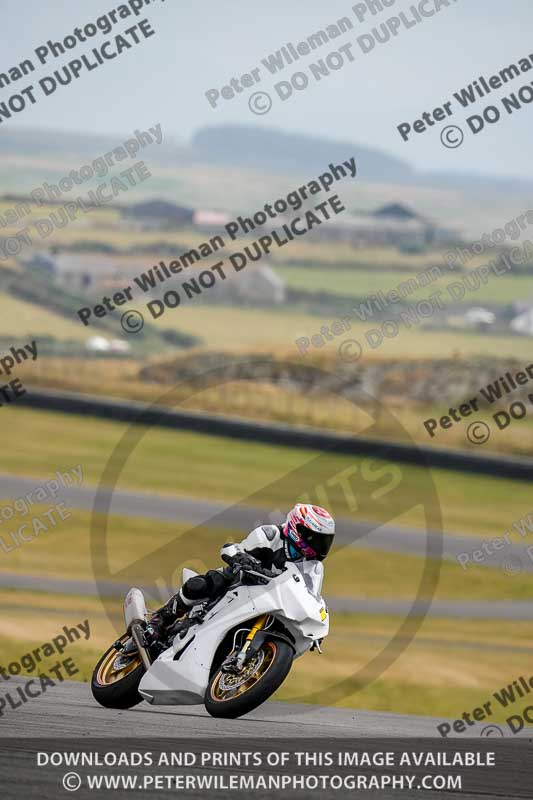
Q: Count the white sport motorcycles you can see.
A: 1